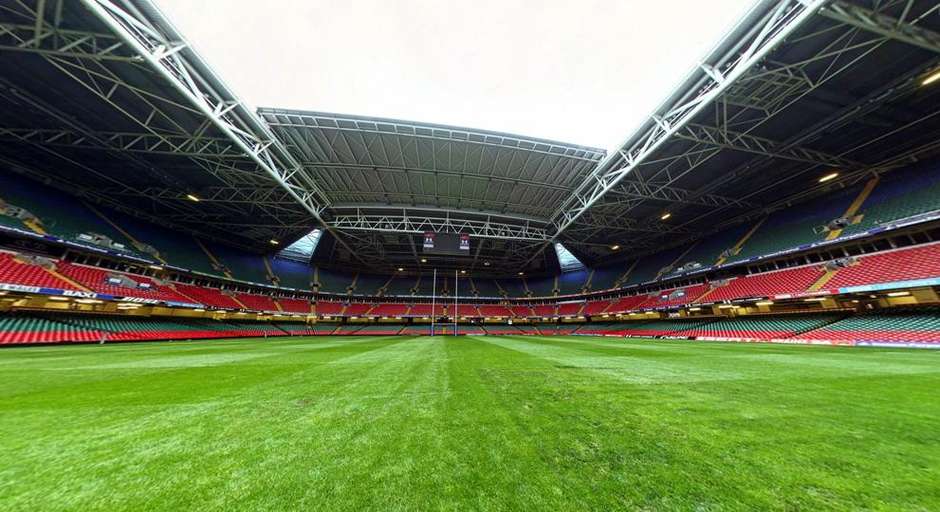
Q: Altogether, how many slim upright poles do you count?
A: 2